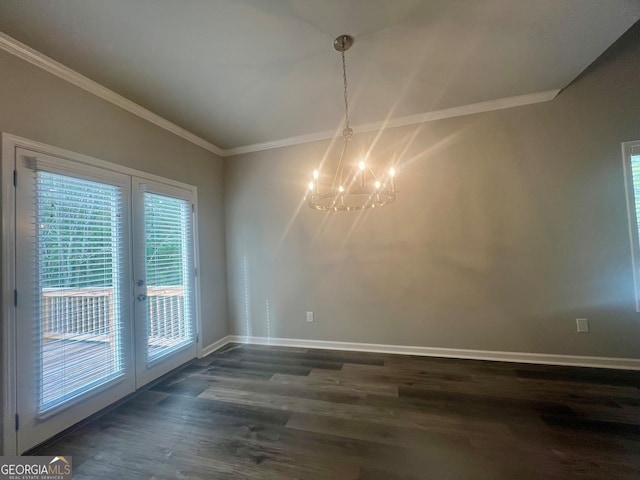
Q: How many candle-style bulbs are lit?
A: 6